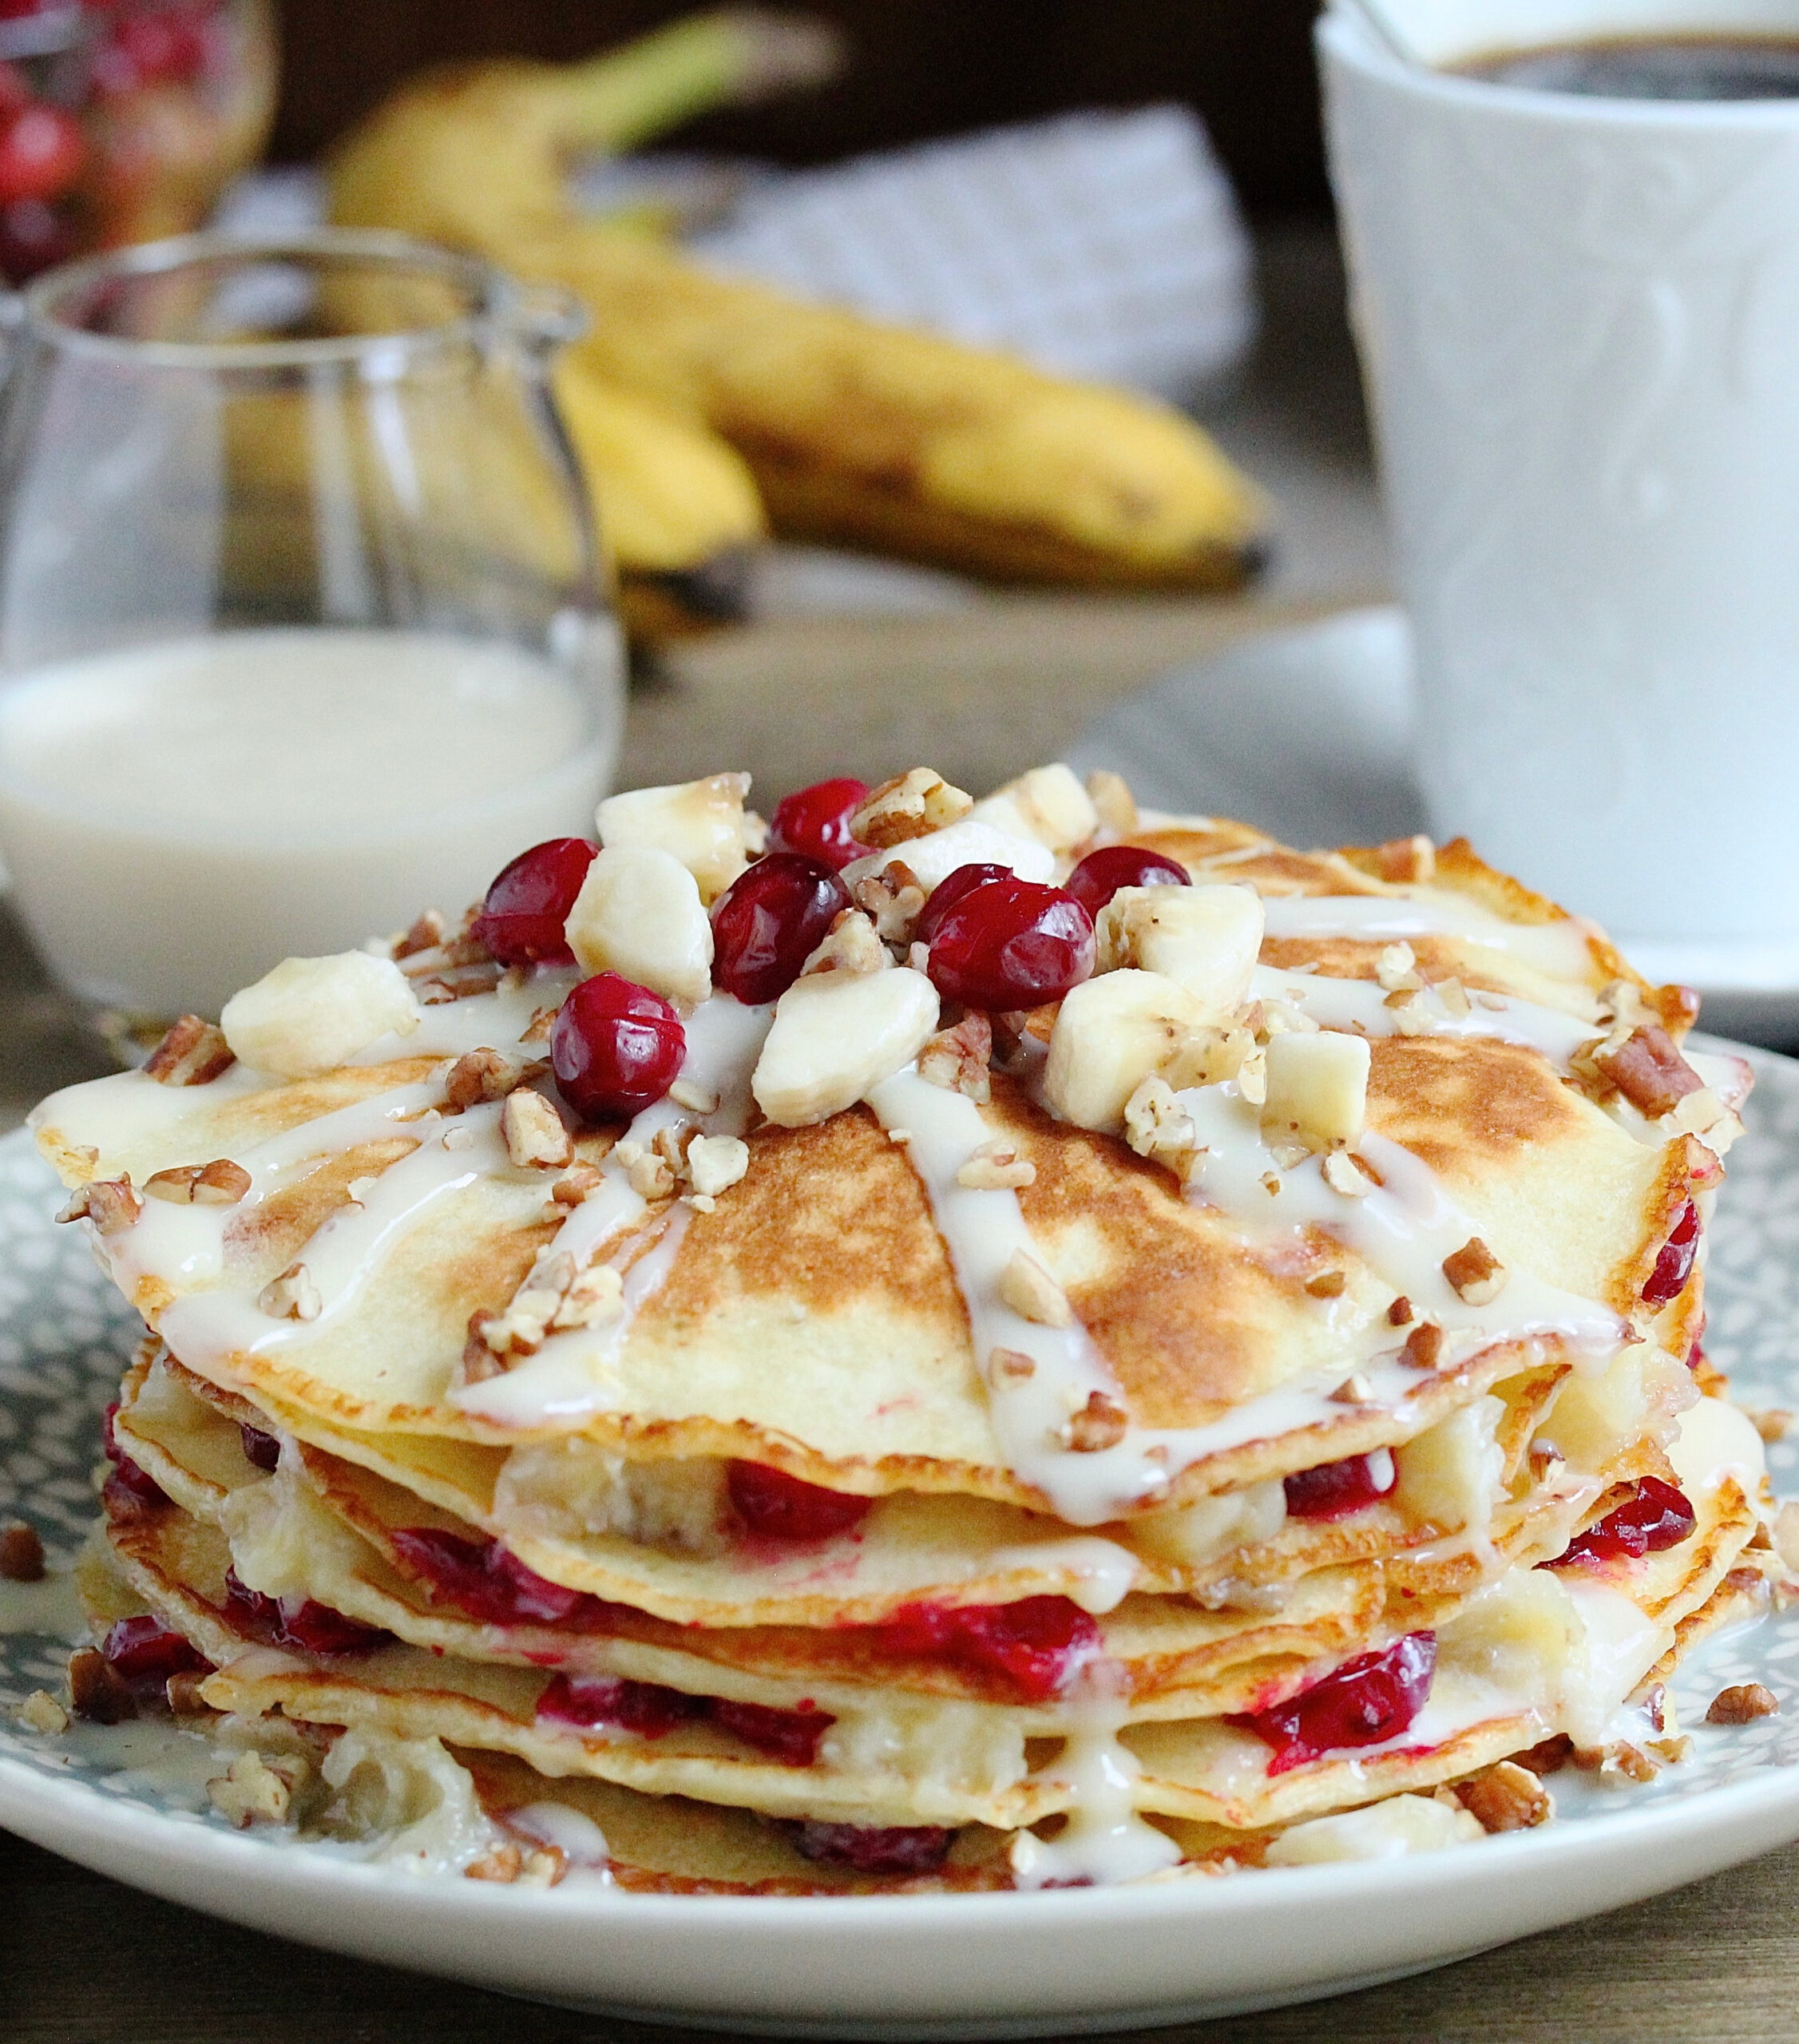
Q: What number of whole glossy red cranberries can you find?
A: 7